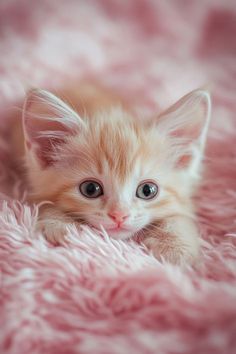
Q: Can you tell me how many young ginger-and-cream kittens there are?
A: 1